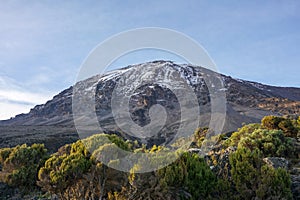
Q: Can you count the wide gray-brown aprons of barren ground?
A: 1